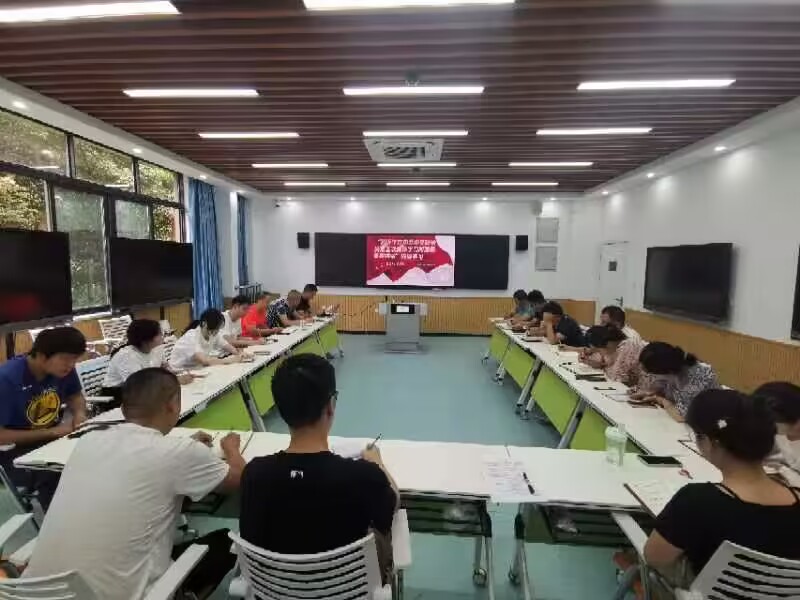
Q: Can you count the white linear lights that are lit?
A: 14